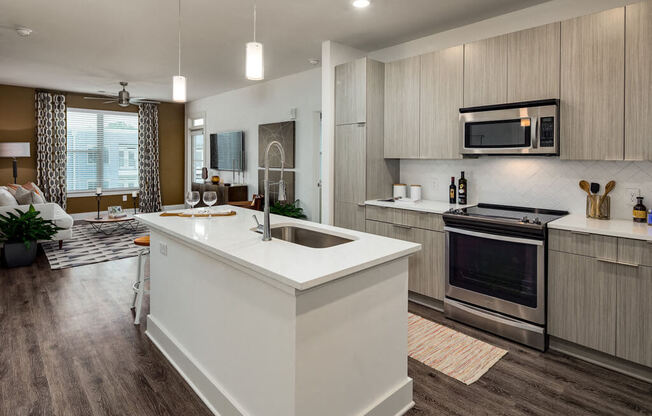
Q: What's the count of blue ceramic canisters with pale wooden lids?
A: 0